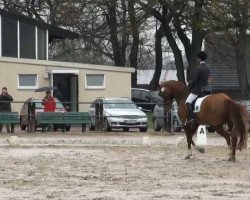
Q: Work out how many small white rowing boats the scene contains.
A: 0